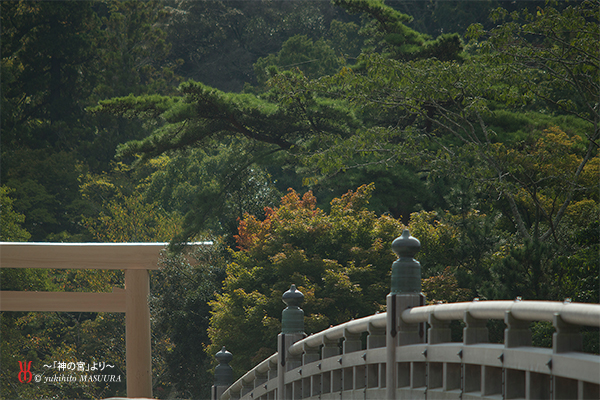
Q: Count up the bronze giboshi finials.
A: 3